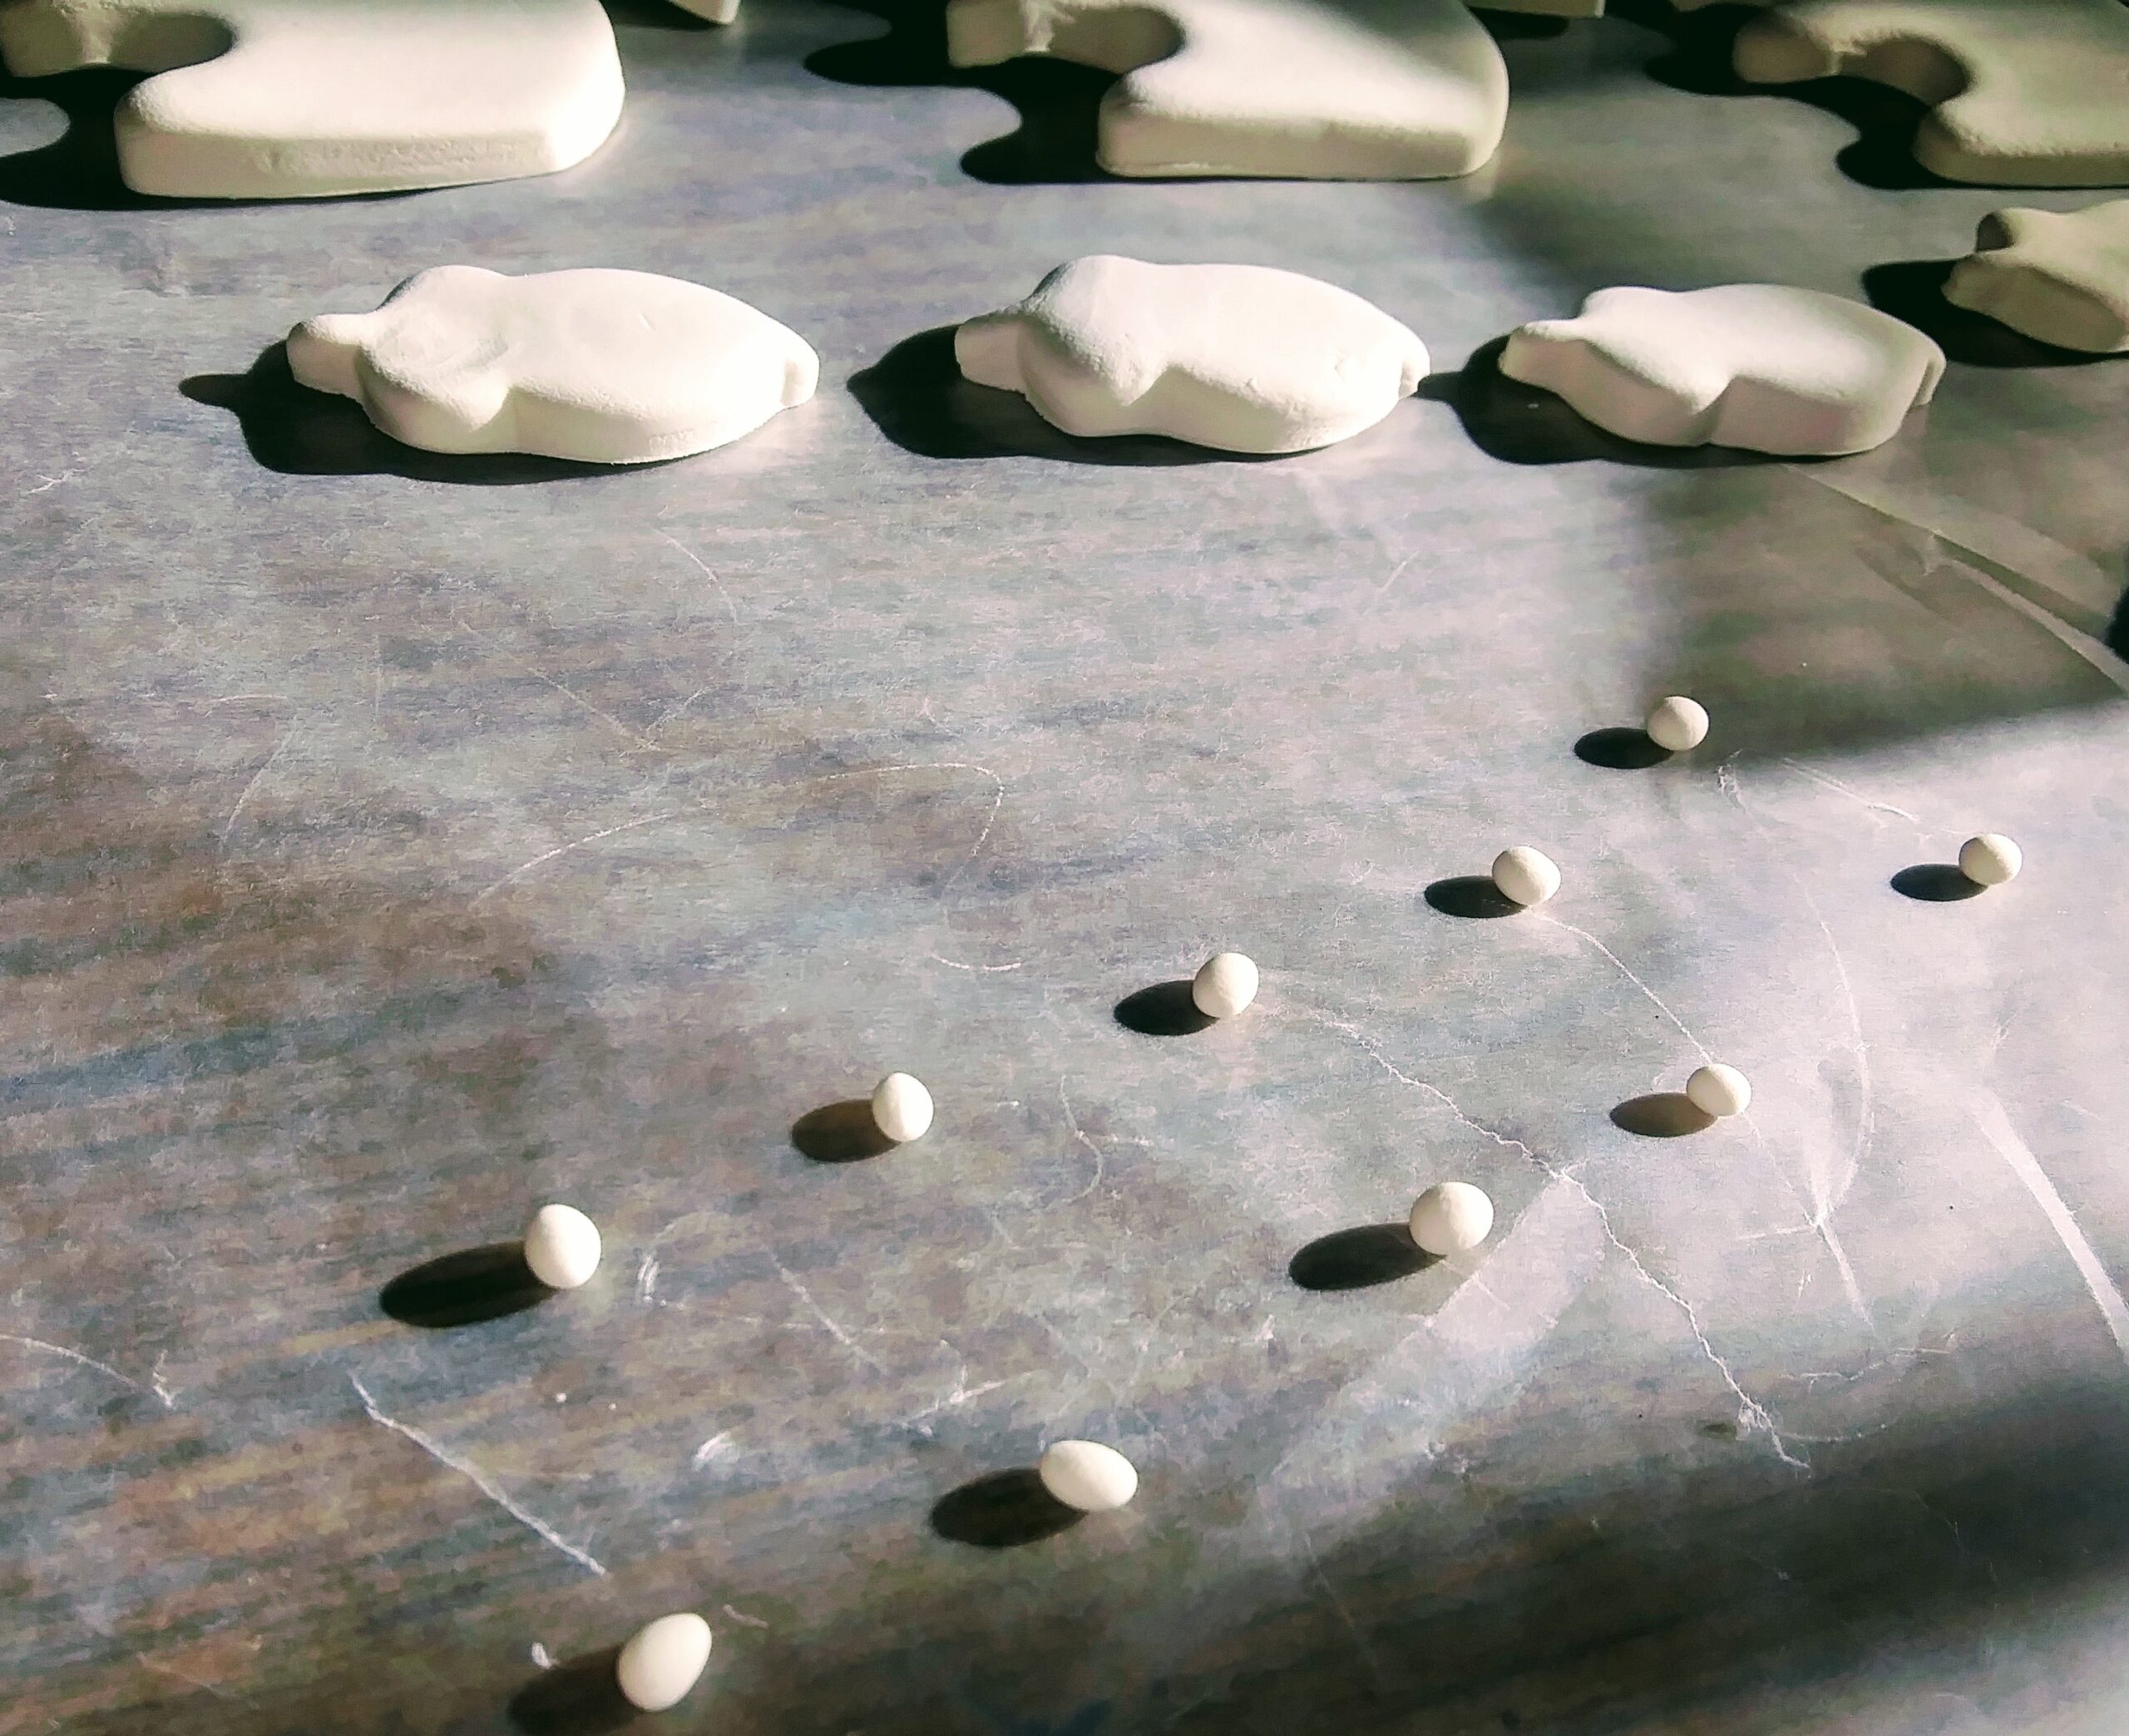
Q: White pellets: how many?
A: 10